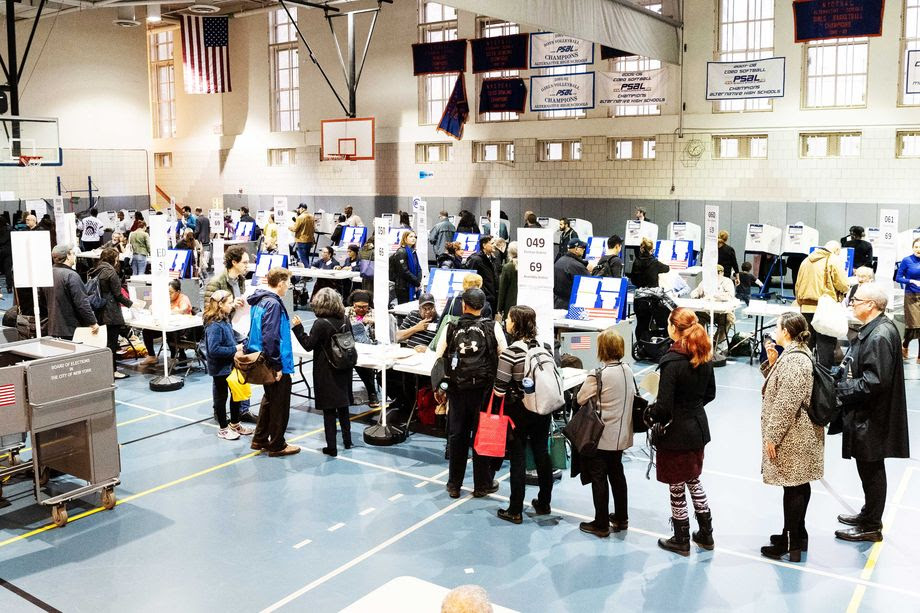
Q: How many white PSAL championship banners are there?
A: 4